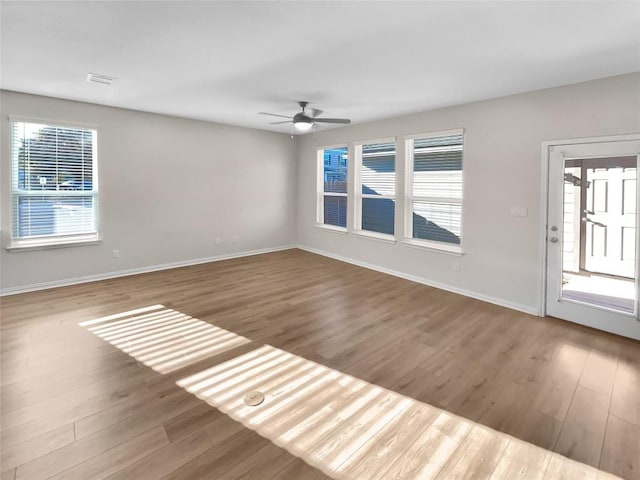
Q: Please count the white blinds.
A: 4